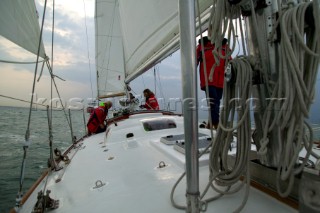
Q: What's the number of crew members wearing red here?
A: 3